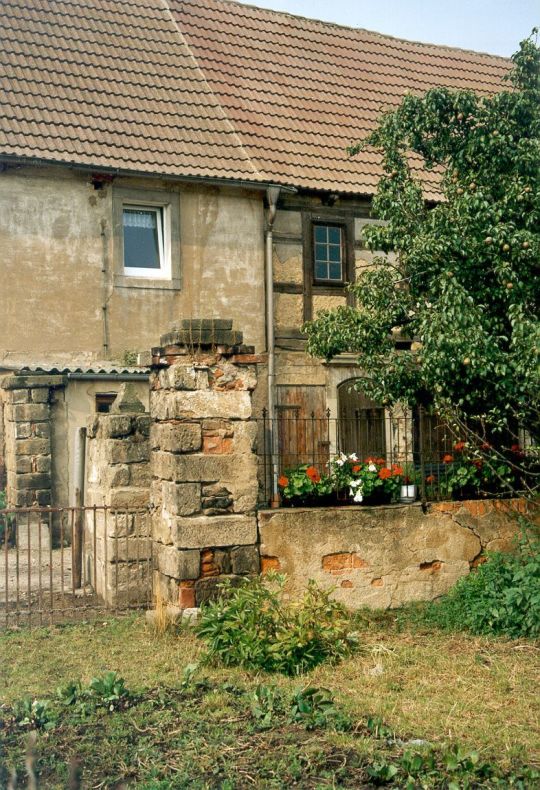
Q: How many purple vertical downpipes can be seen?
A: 0